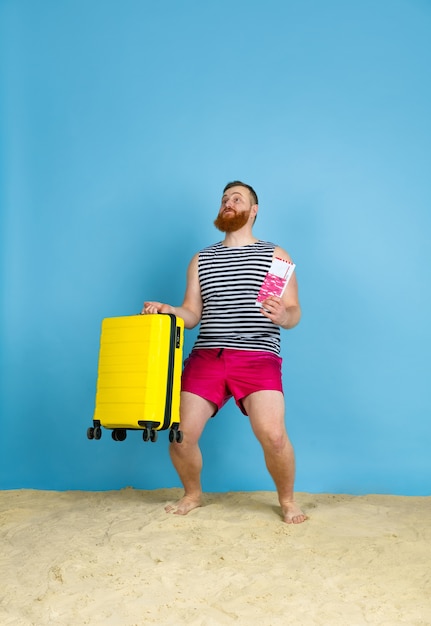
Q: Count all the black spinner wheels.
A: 4